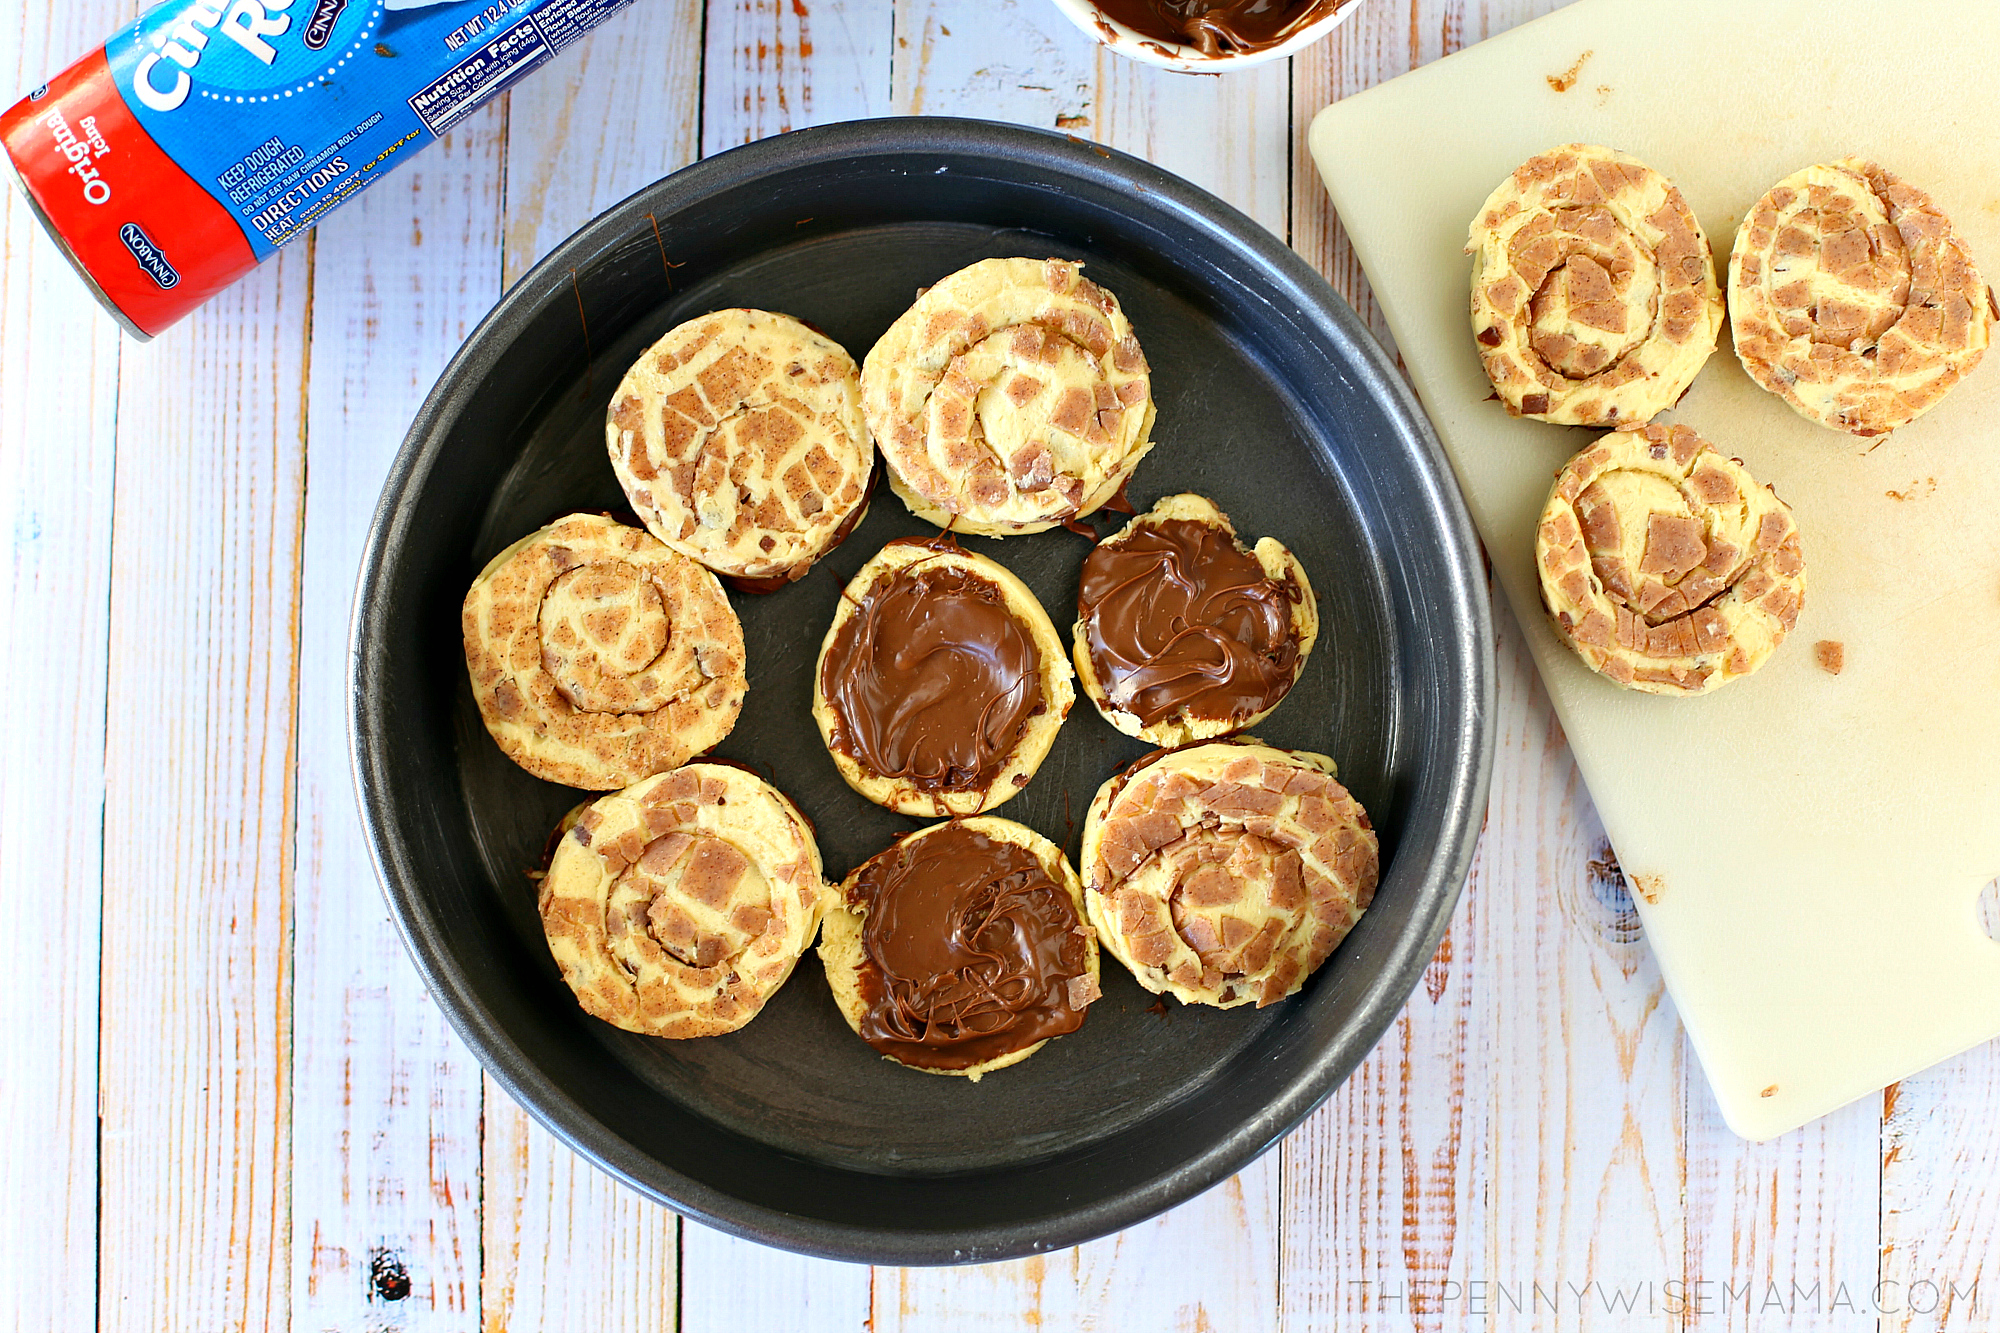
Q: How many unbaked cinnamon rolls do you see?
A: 11